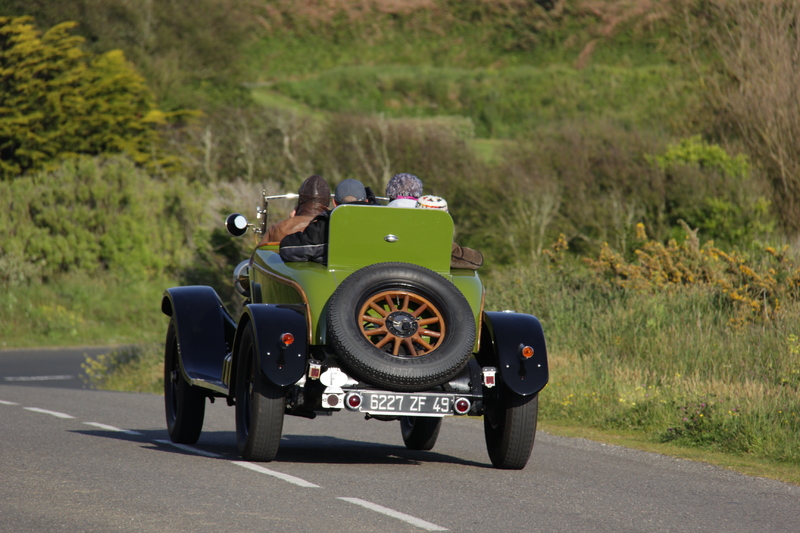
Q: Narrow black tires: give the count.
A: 5